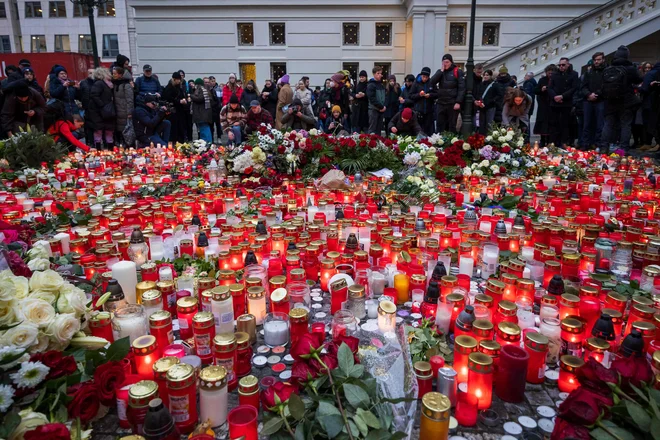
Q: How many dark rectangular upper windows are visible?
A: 6